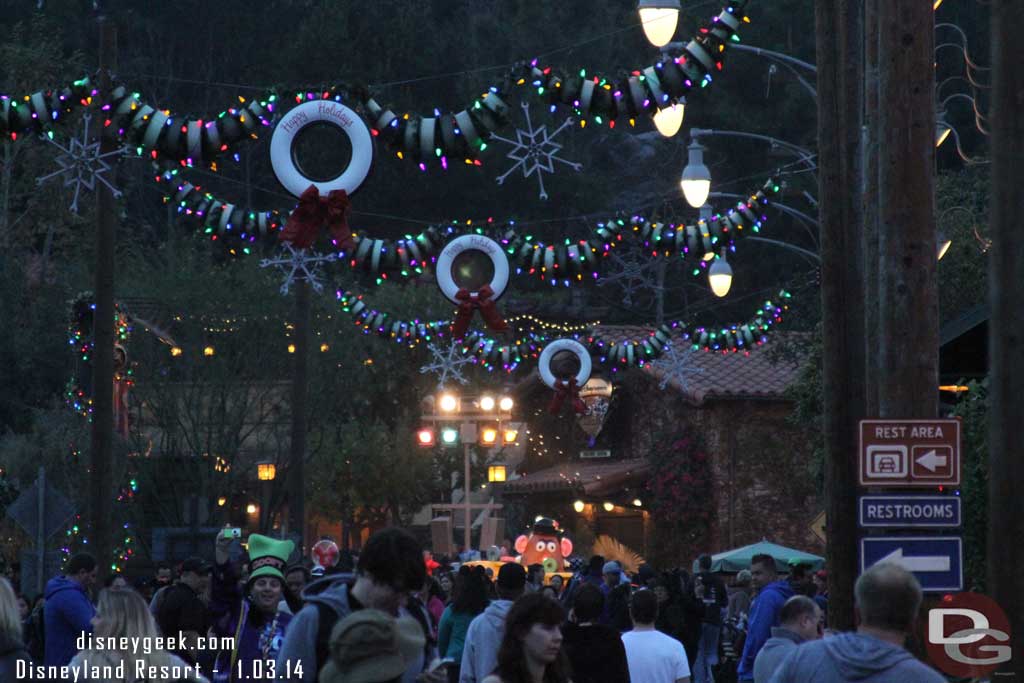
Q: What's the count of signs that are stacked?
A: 3